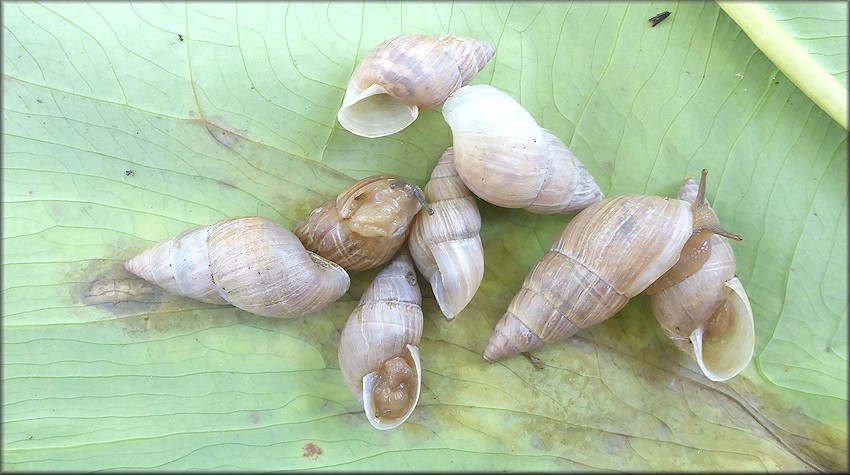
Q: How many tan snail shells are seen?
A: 8